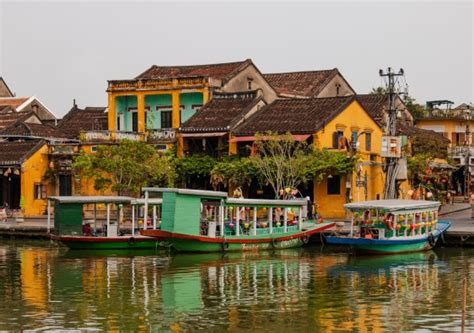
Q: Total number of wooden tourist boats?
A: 3